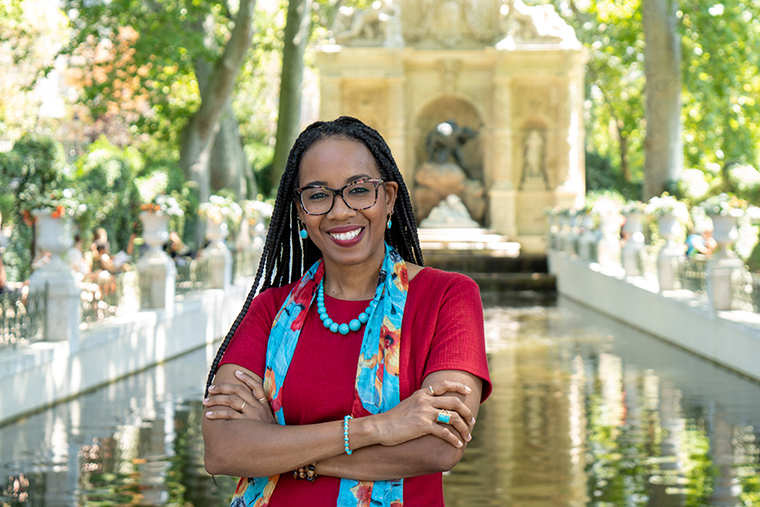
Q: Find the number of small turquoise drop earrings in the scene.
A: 2